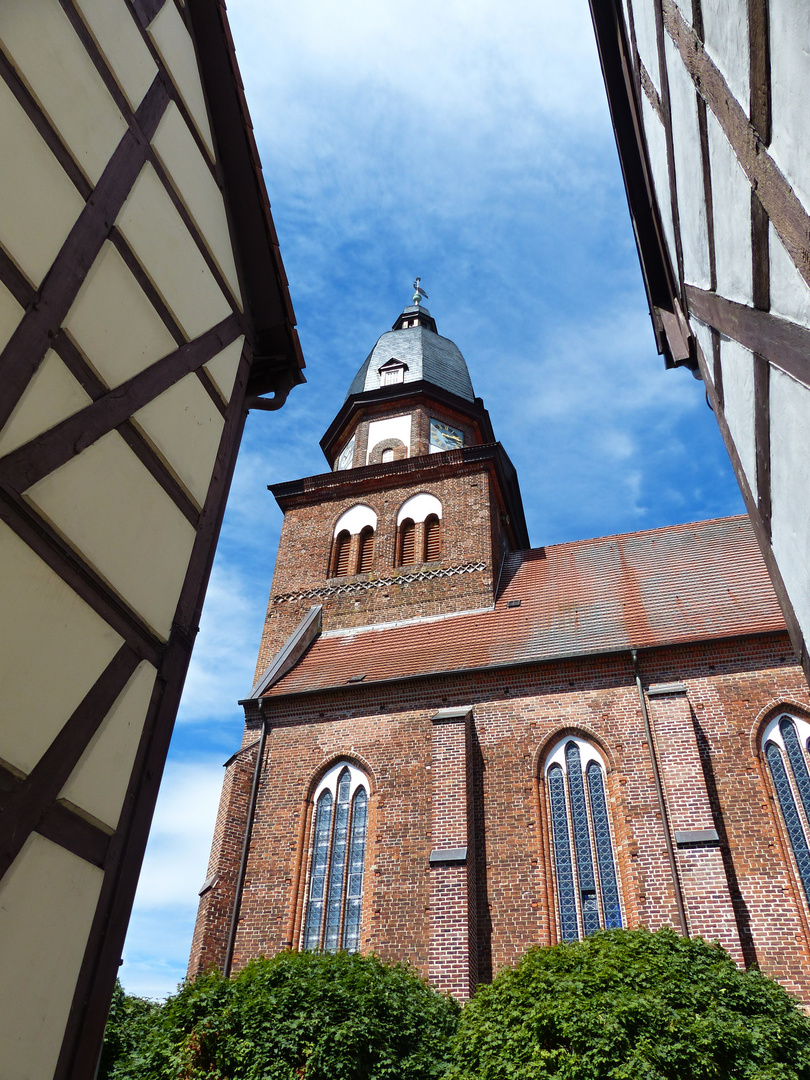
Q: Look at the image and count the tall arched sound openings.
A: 4